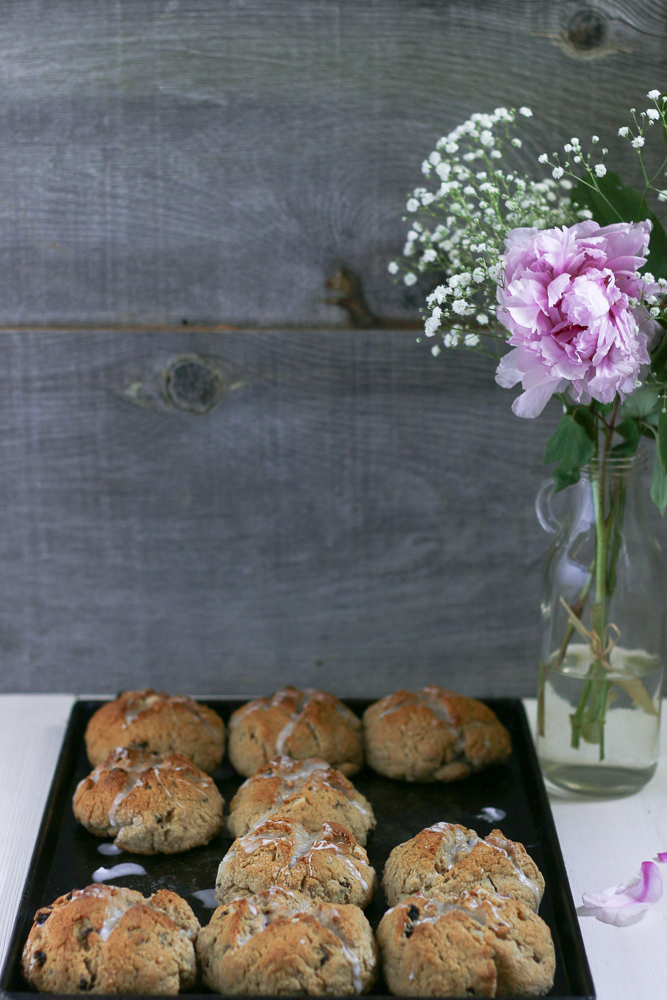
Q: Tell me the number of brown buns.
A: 10